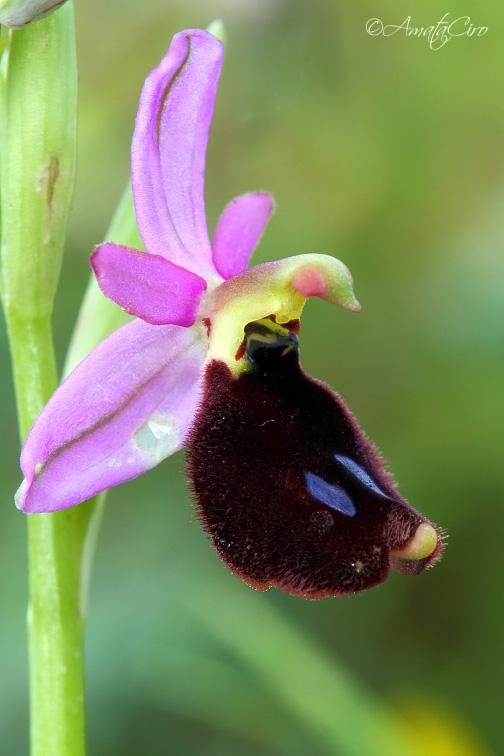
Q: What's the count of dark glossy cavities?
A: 1